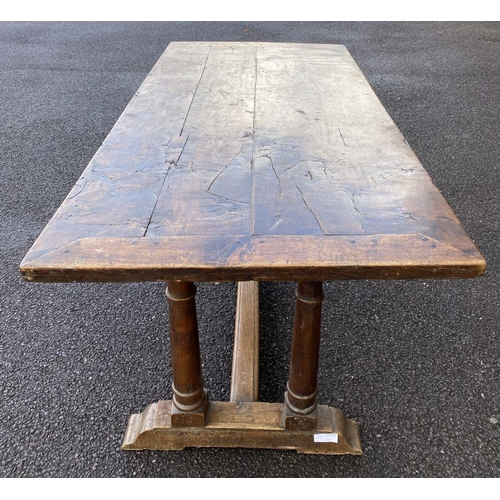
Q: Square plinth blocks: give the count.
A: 2